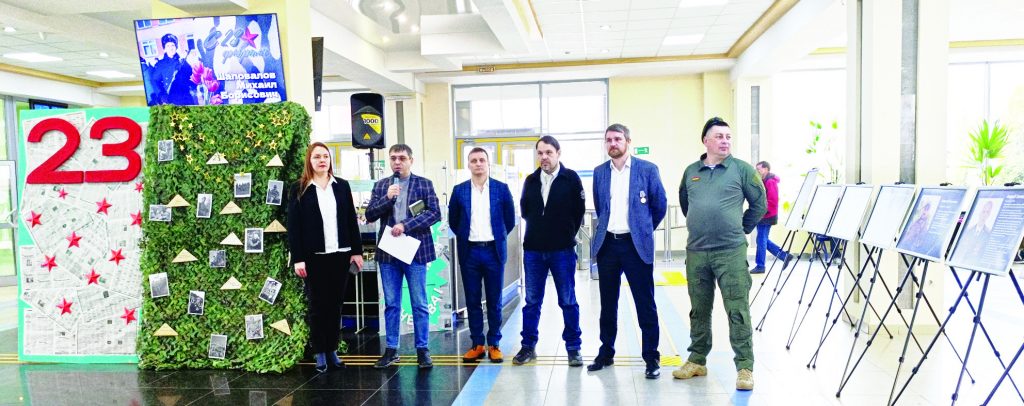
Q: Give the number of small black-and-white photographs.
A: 12